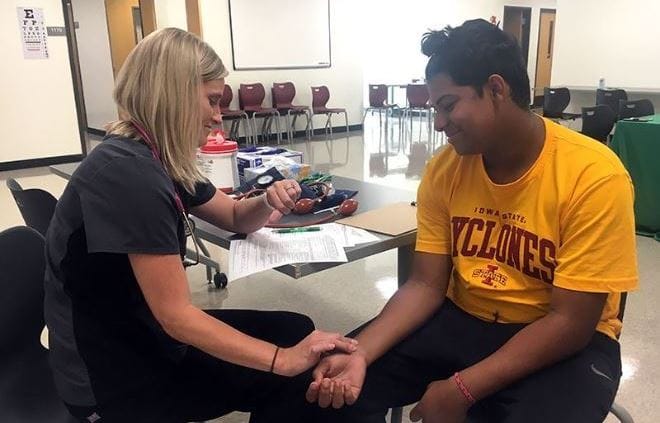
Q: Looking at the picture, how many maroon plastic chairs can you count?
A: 6